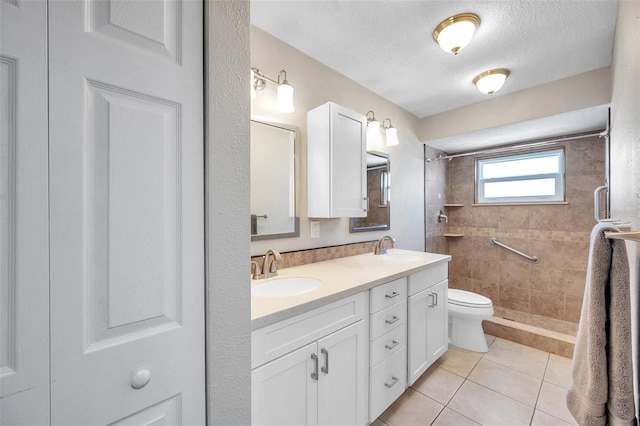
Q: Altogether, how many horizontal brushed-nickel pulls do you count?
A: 4